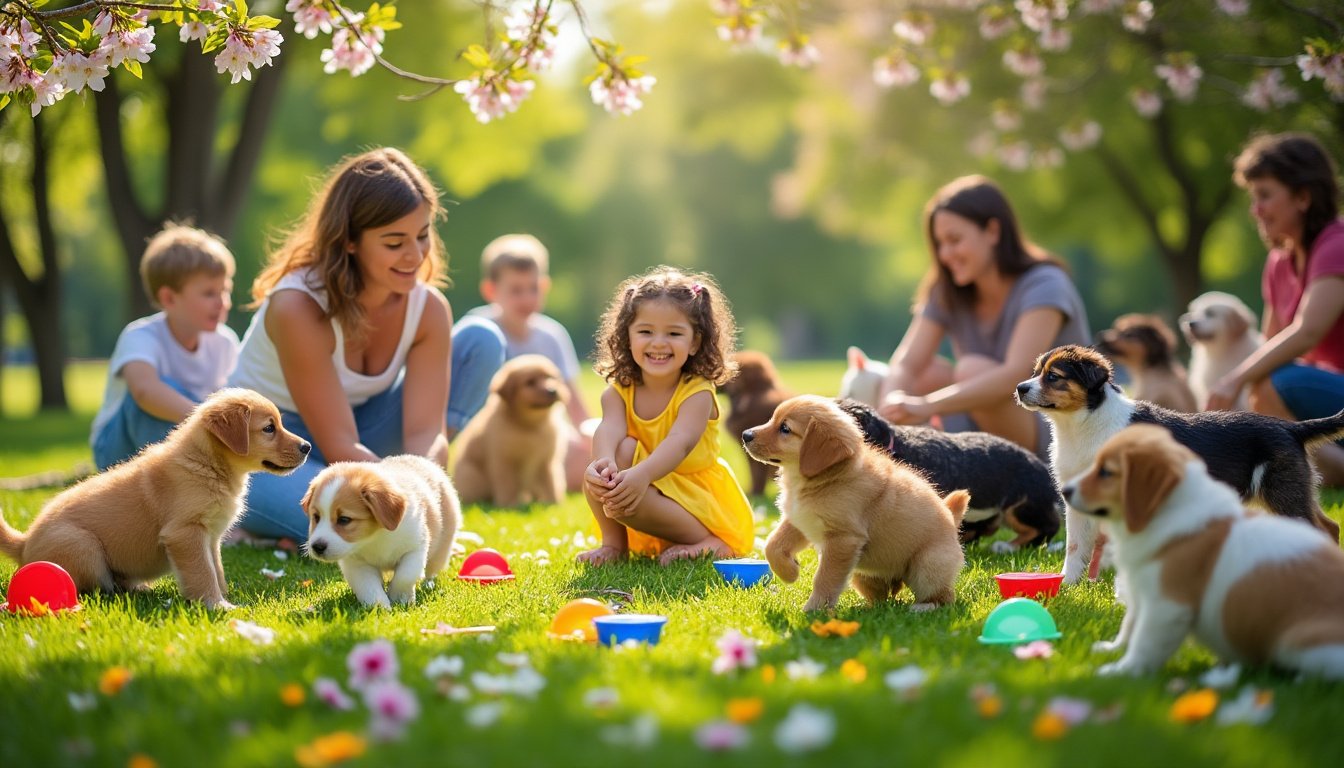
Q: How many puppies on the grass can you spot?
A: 11